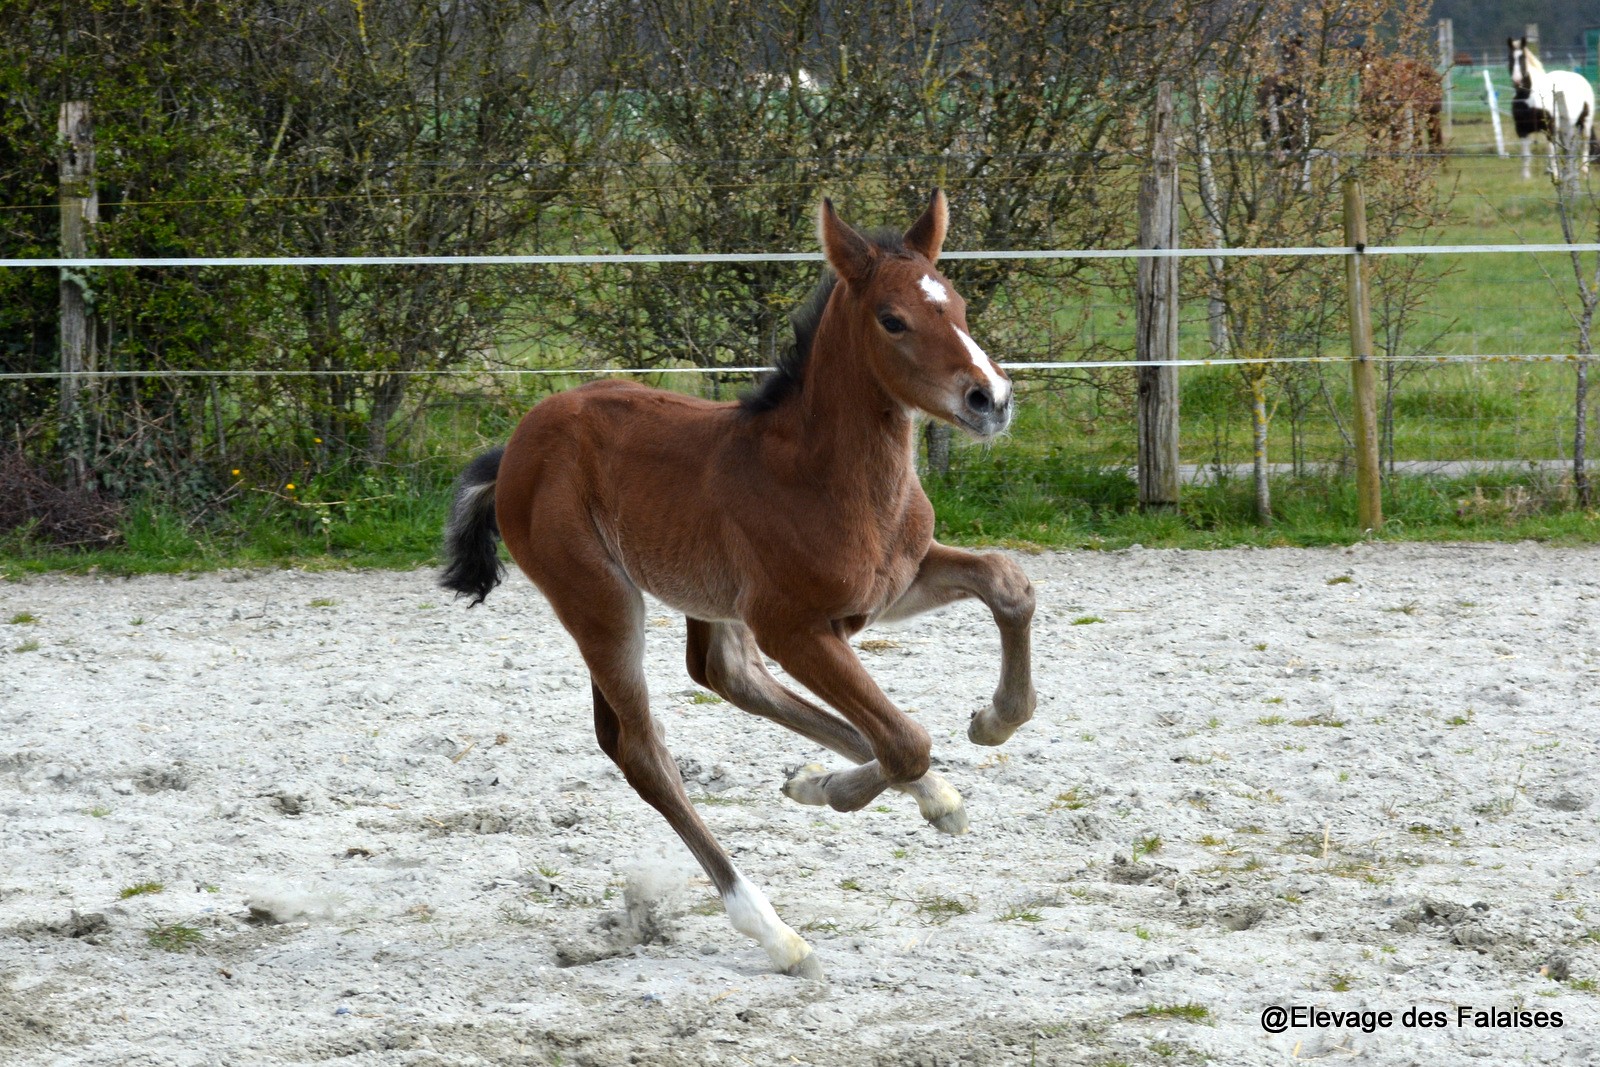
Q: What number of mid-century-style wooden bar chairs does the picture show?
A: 0